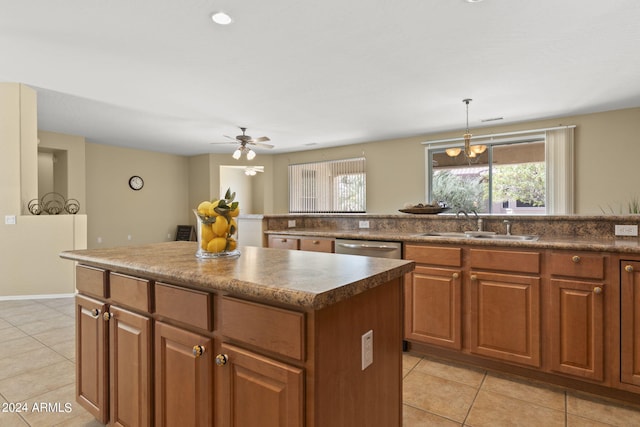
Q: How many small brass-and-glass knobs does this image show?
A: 11